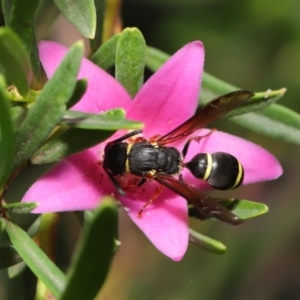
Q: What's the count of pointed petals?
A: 5